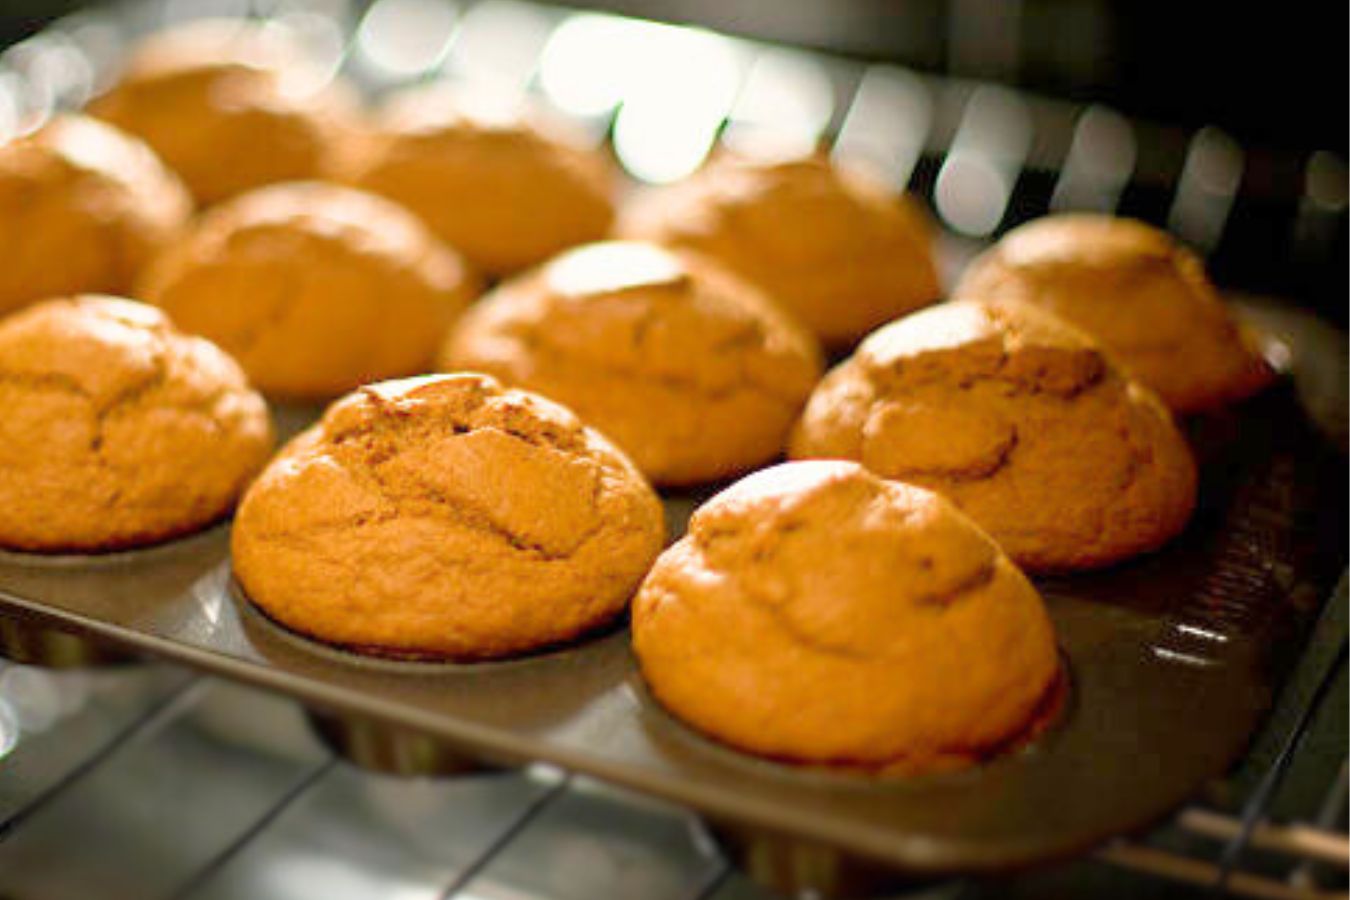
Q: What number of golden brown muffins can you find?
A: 11